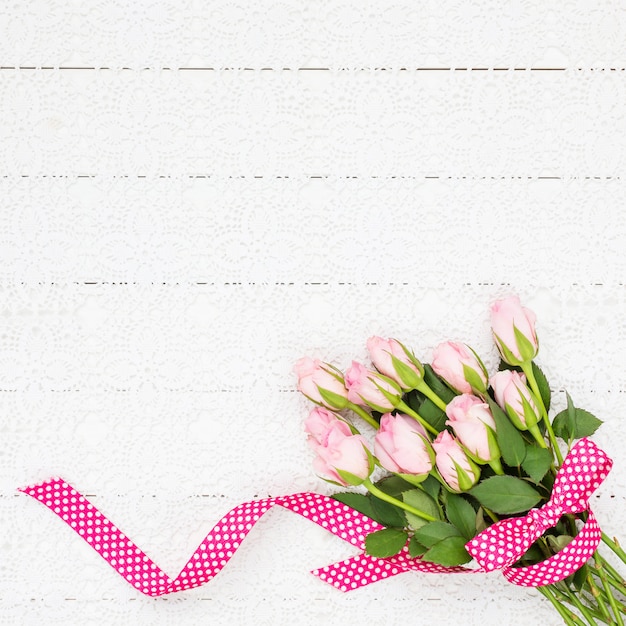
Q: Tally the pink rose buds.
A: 11